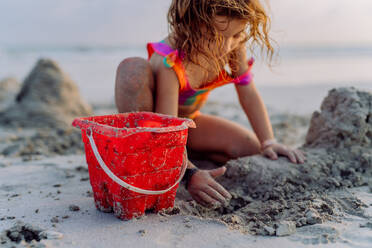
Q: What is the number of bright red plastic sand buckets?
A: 1